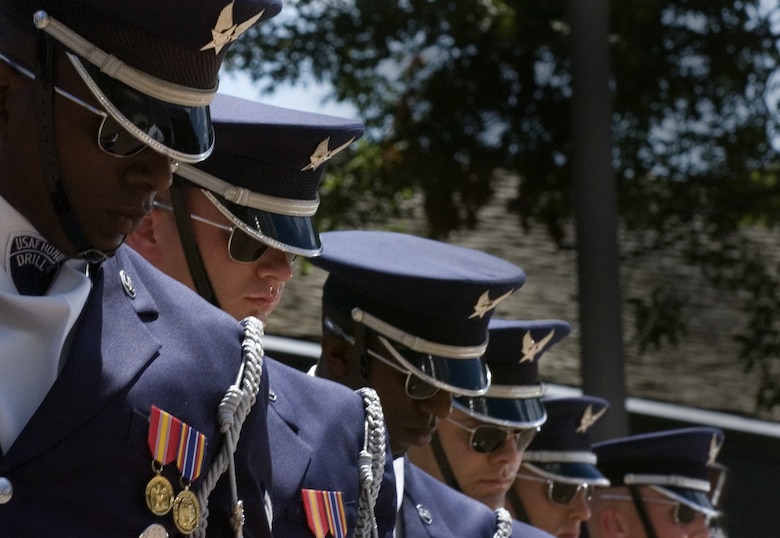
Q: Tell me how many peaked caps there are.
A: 6